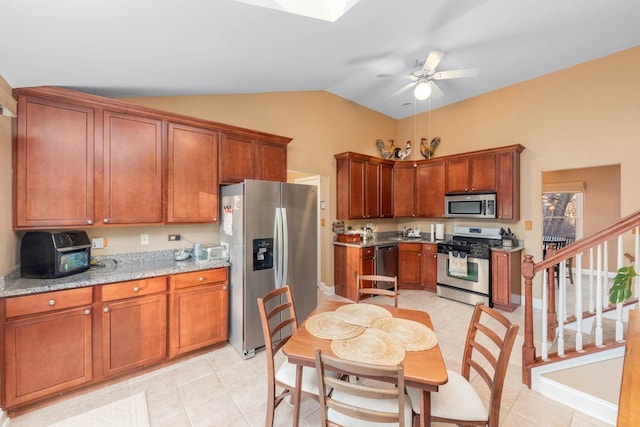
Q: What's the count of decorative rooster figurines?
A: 3